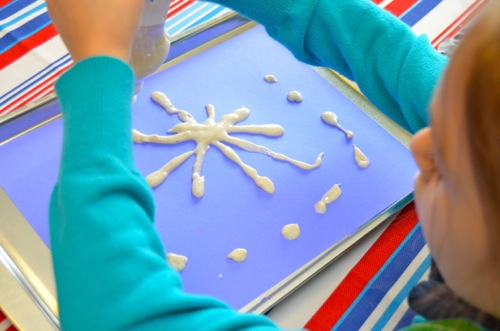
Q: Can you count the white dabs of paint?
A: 8